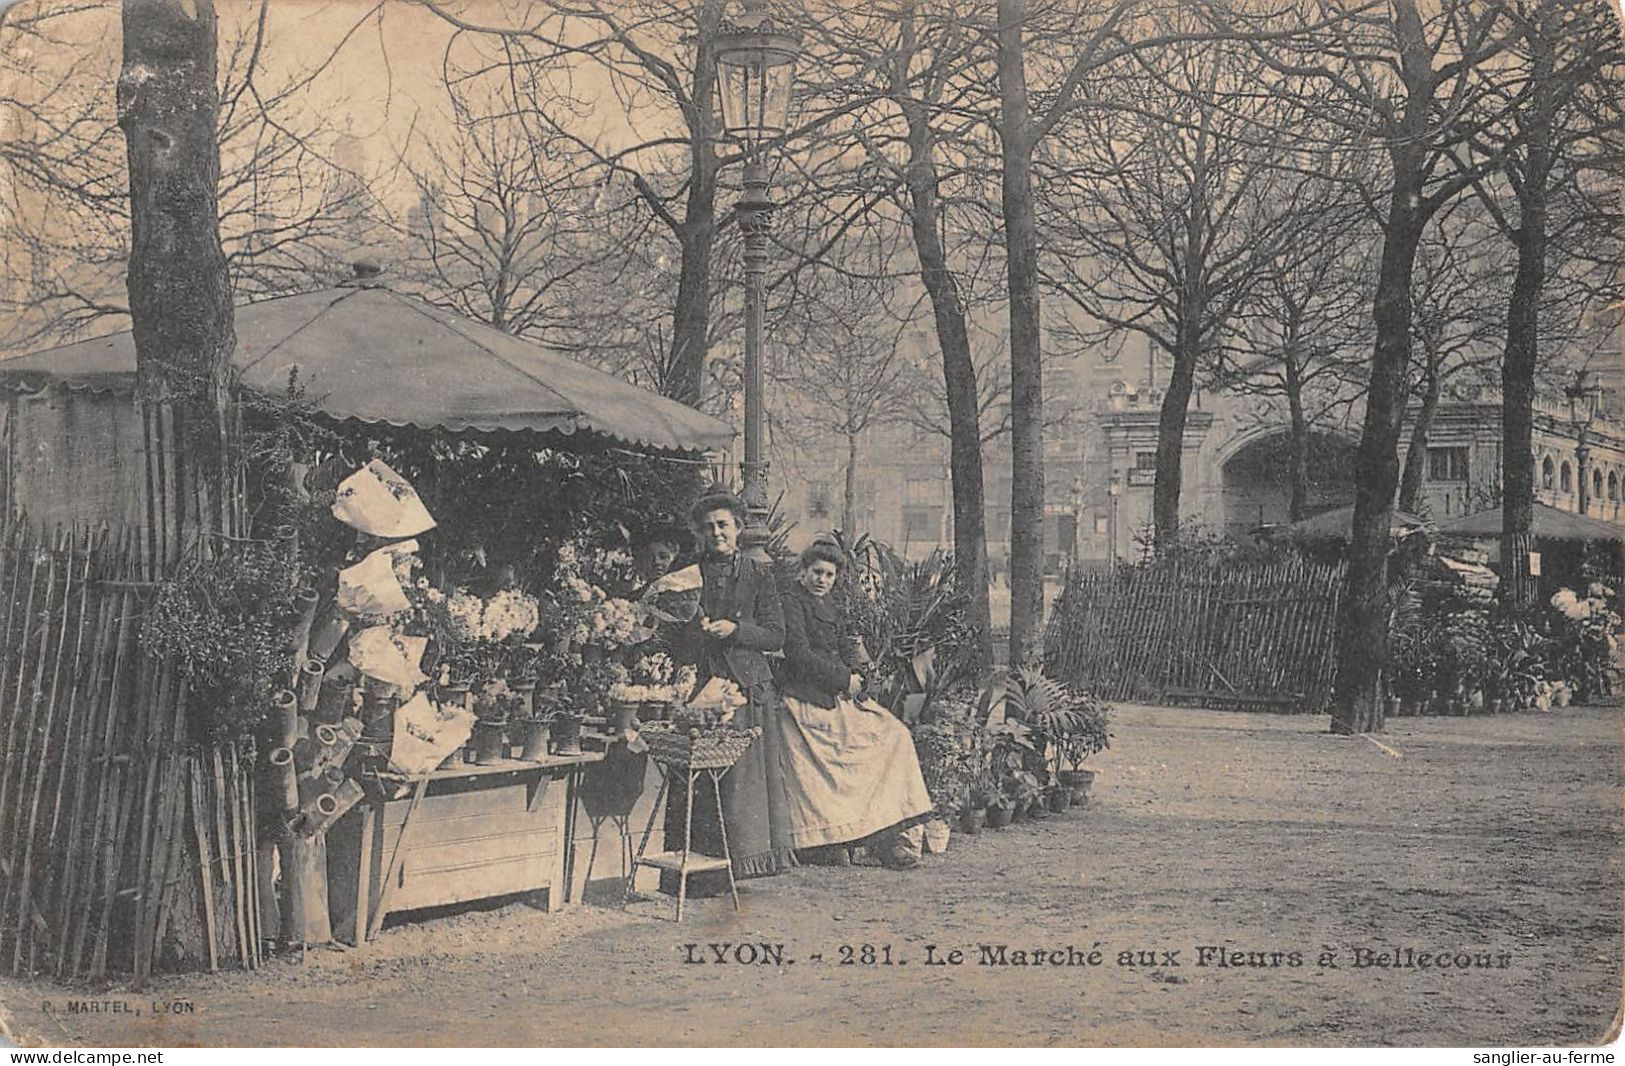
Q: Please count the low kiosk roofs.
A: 3